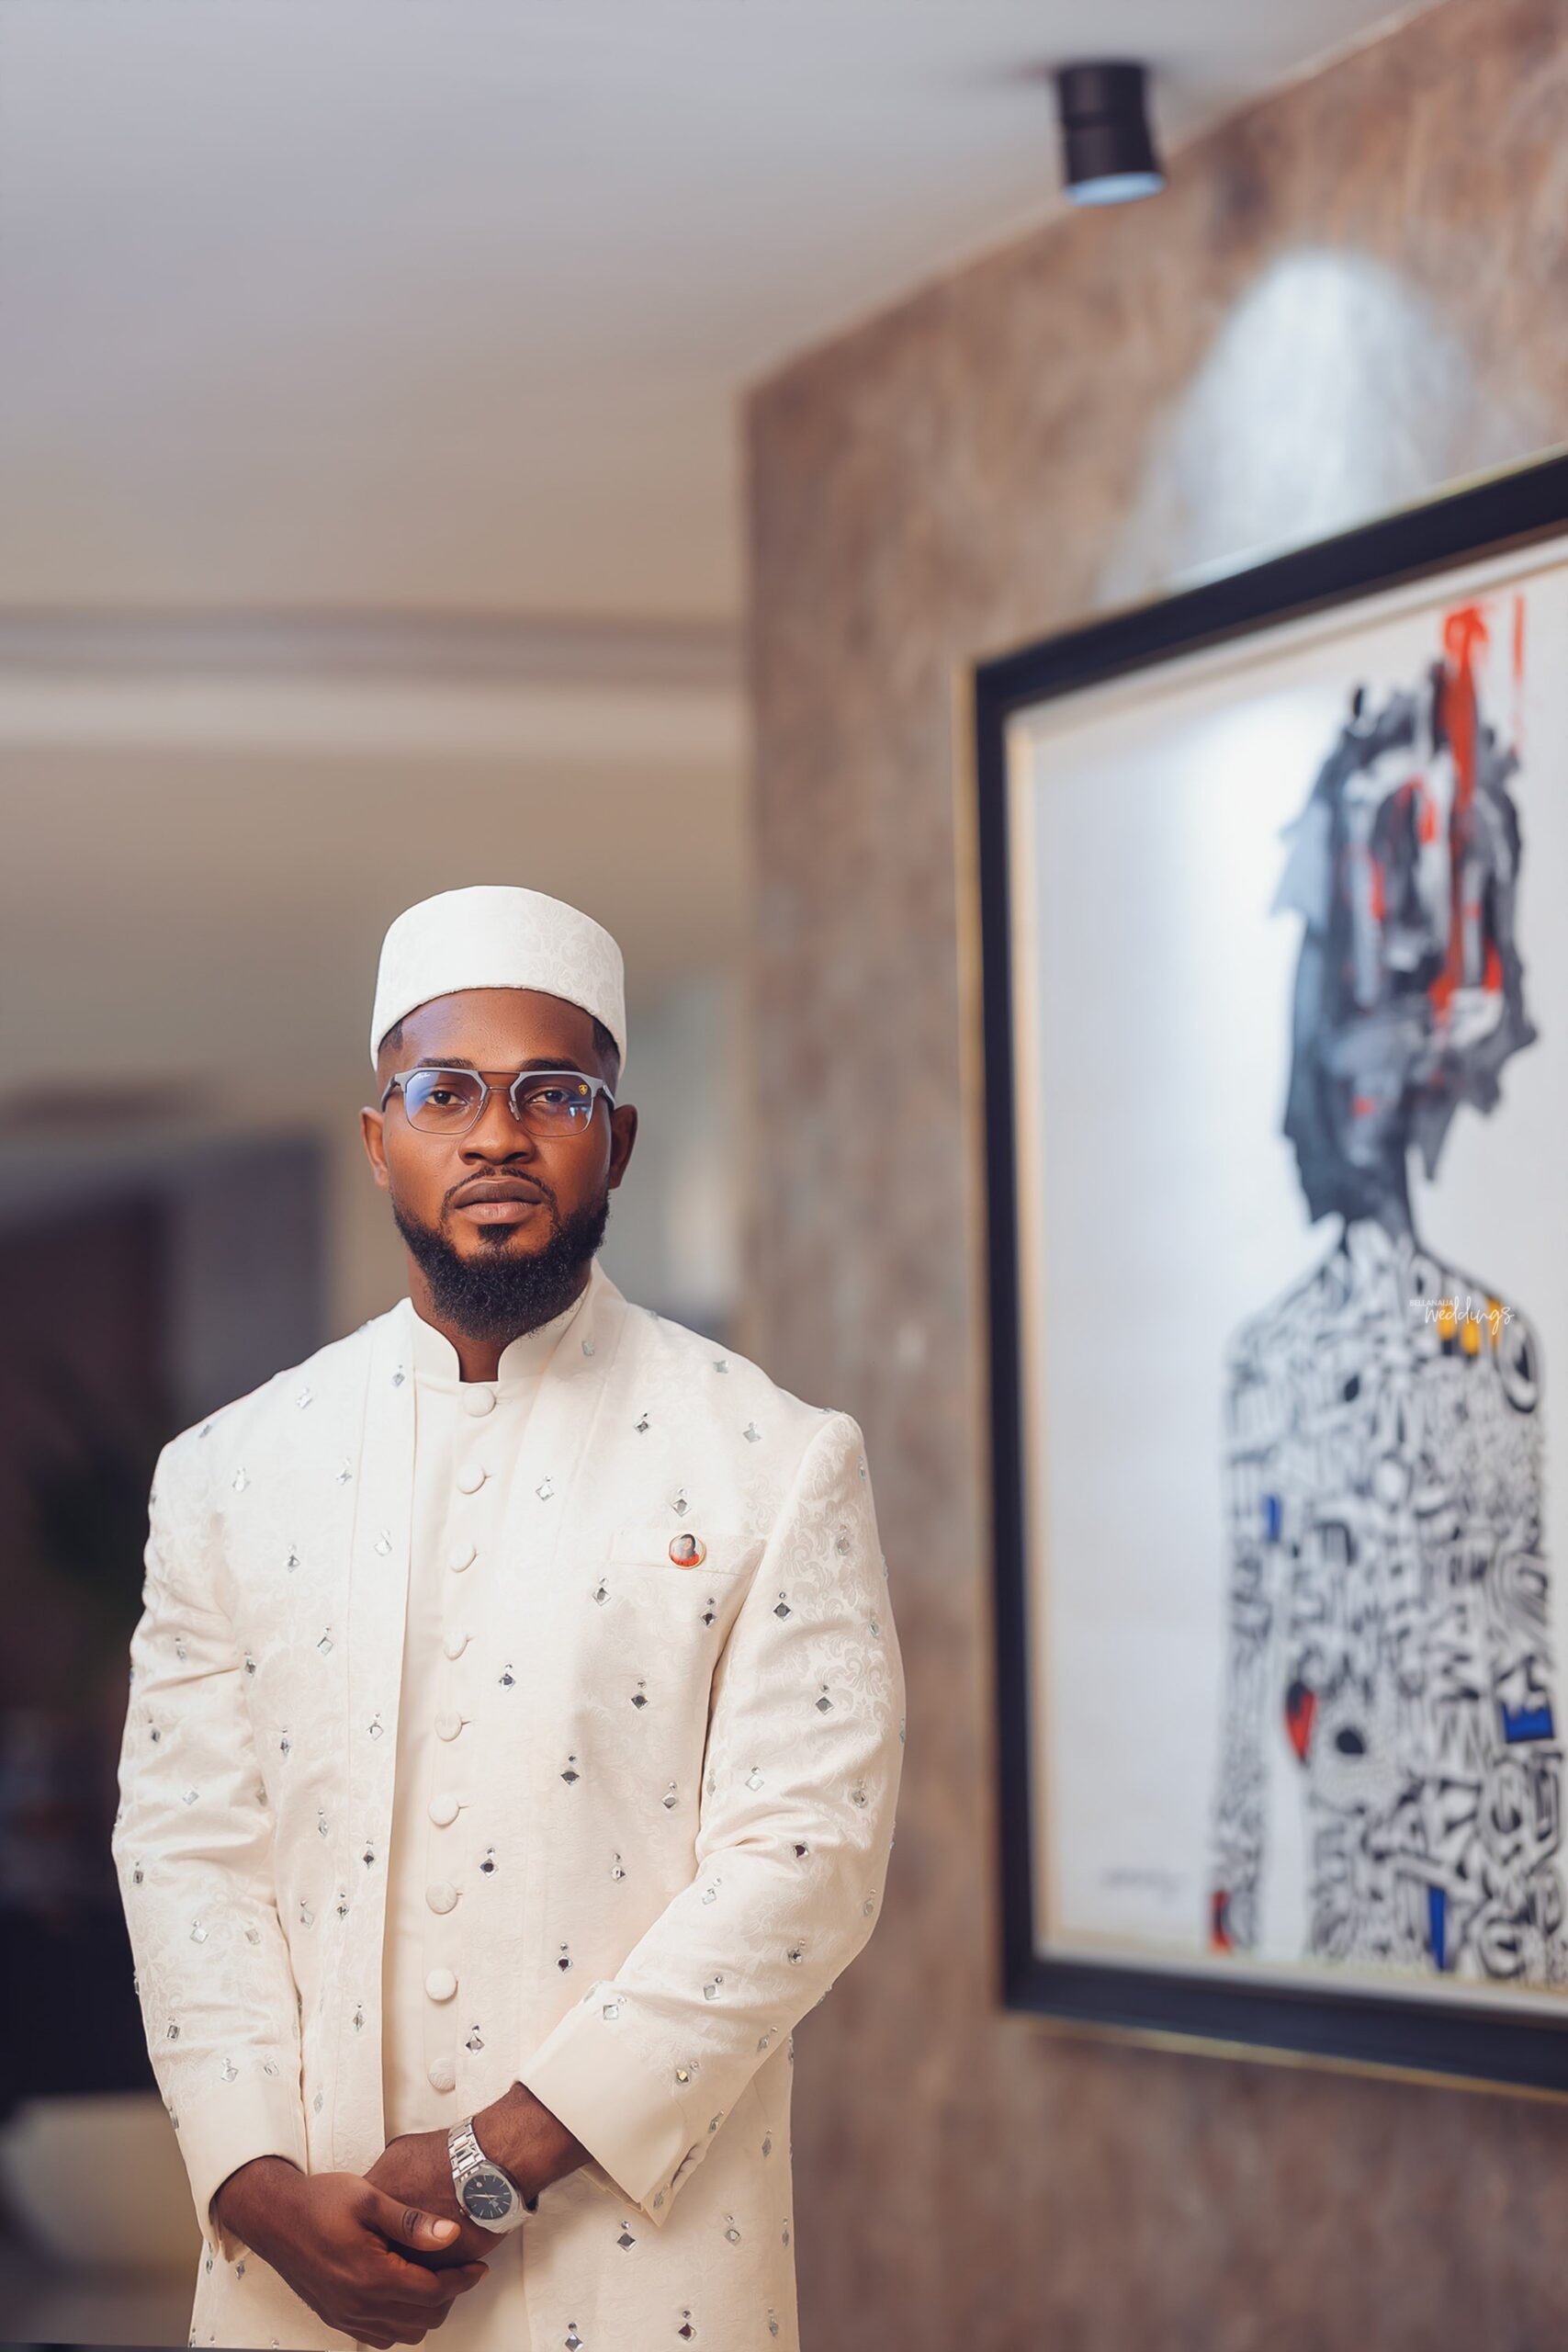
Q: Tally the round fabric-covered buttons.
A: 9